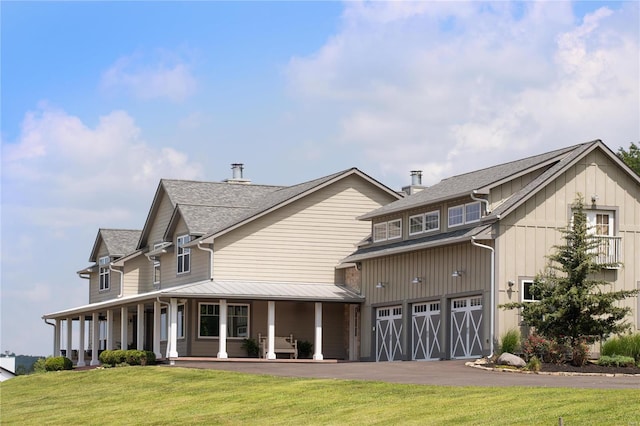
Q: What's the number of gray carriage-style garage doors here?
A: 3